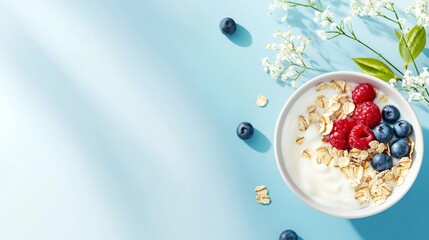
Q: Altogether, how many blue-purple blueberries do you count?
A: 8